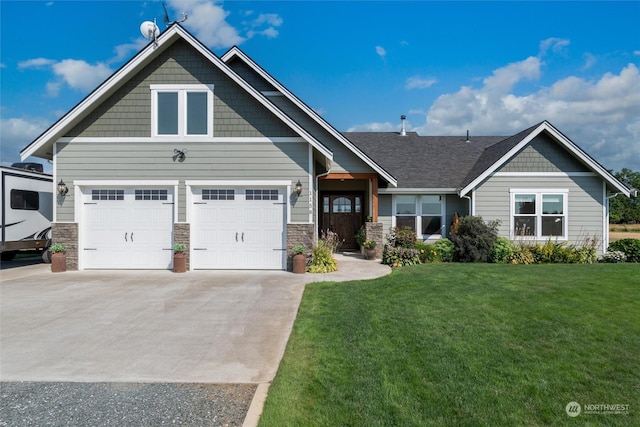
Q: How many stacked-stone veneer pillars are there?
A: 4